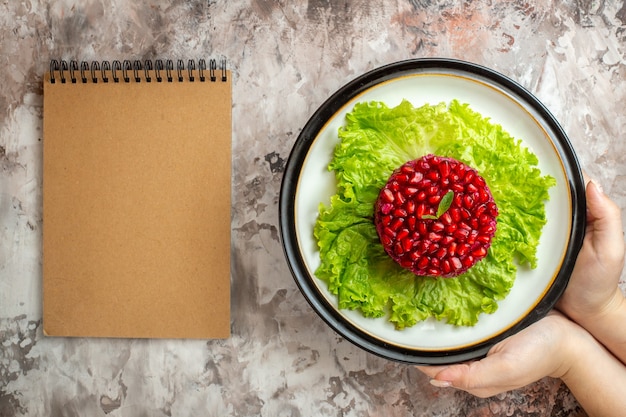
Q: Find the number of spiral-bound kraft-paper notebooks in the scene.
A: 1